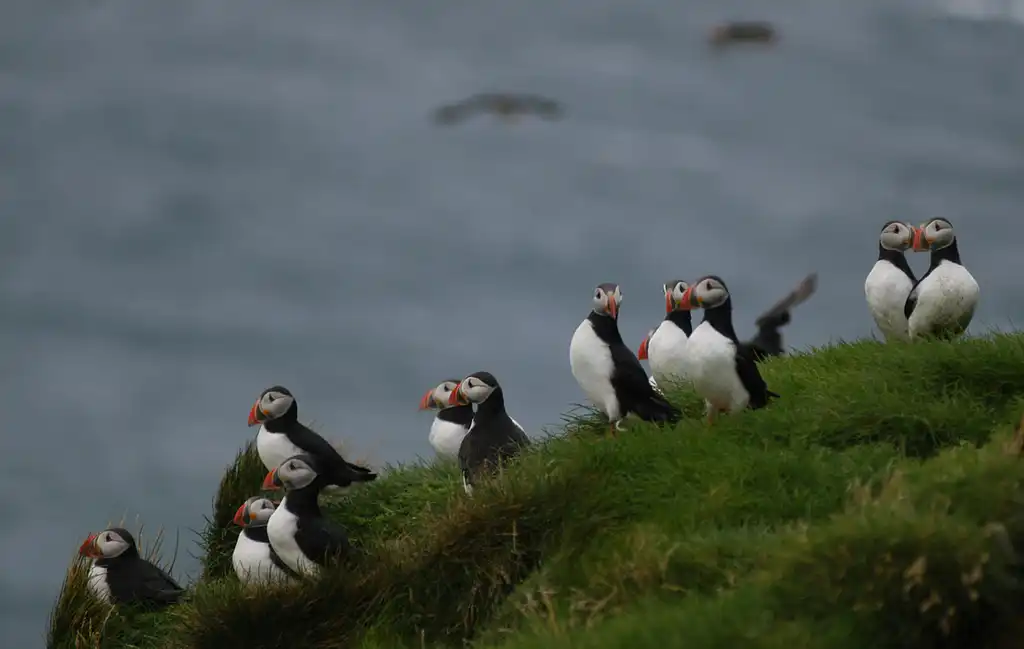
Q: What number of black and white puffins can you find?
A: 12